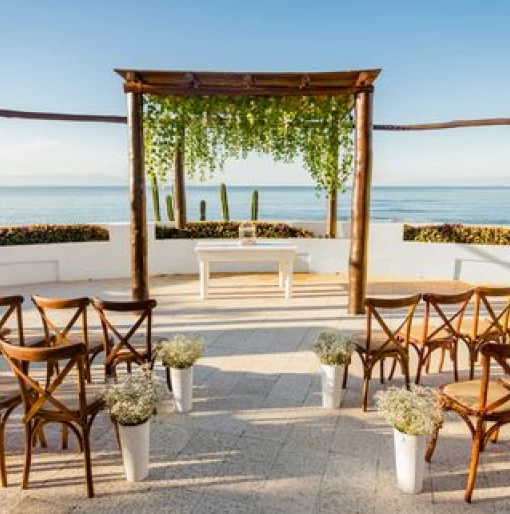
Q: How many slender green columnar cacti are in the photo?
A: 5